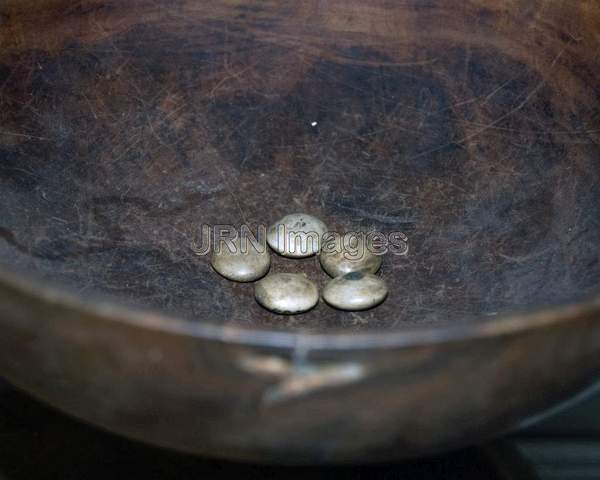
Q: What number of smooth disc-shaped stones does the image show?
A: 5